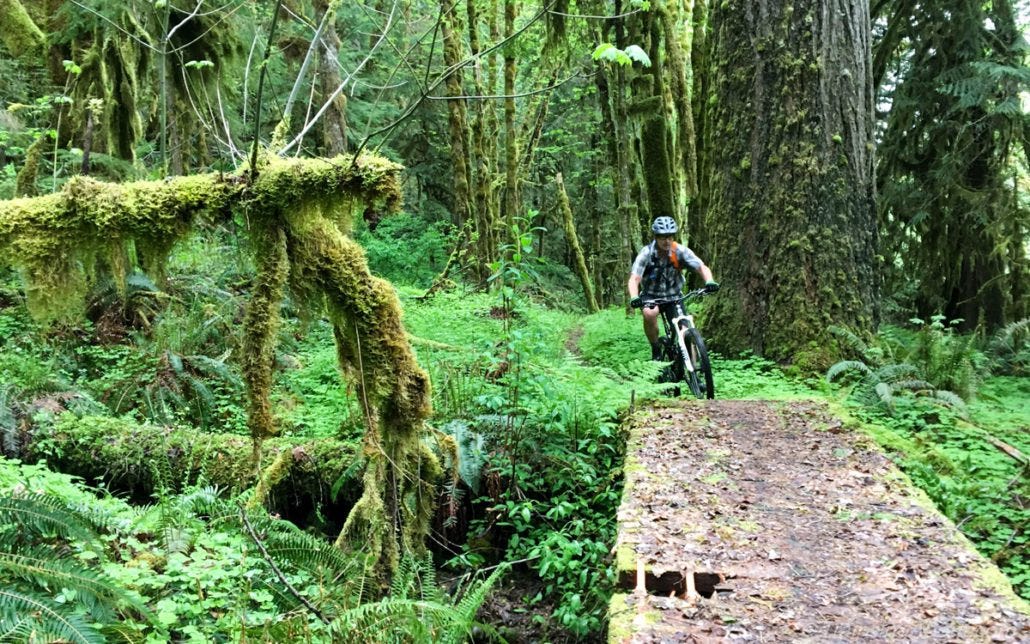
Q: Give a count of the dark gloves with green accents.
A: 2